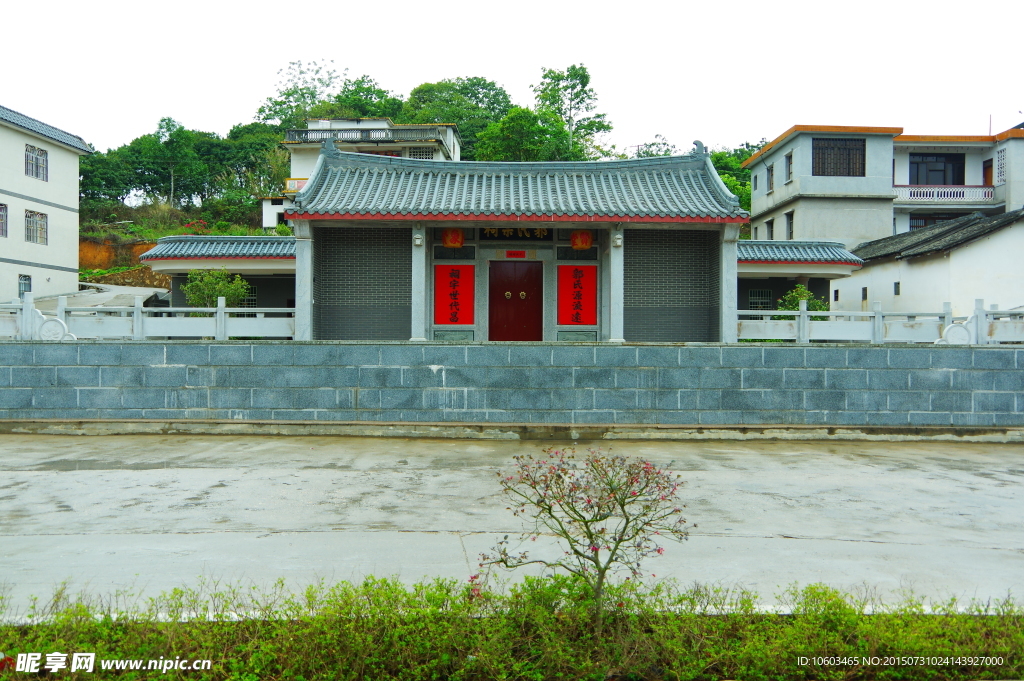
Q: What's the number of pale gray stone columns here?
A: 4